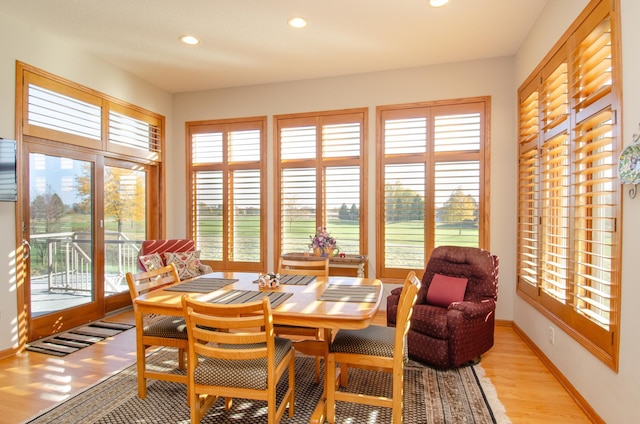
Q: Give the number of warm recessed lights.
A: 3